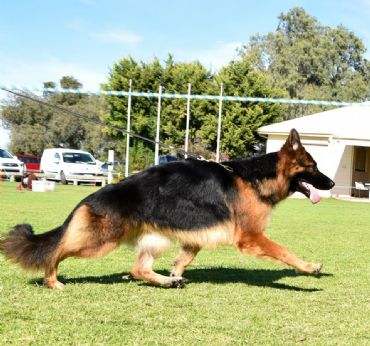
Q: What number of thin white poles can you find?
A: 4